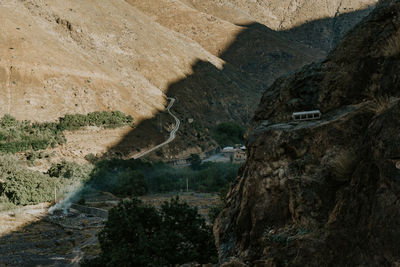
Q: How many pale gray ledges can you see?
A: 1